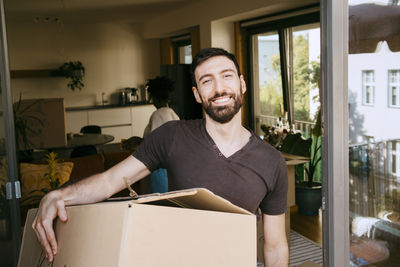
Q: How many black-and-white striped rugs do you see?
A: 1